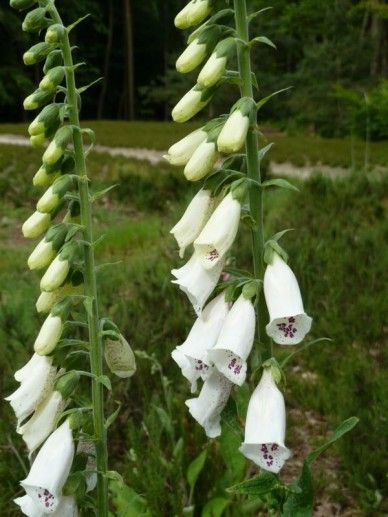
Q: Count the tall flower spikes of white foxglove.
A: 2